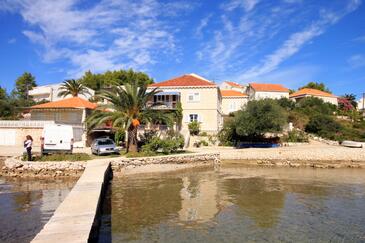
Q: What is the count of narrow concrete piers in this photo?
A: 1